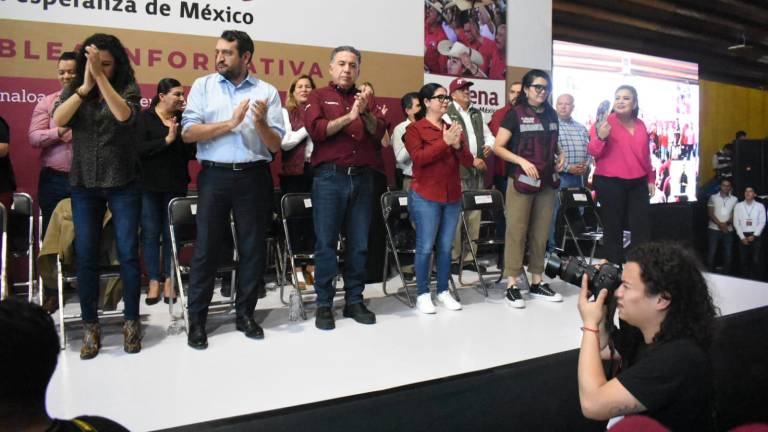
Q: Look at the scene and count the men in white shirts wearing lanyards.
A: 2